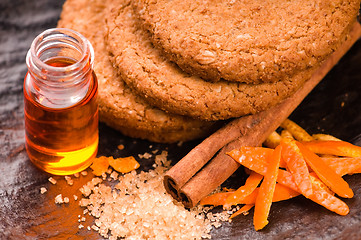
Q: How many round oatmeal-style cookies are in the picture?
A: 3